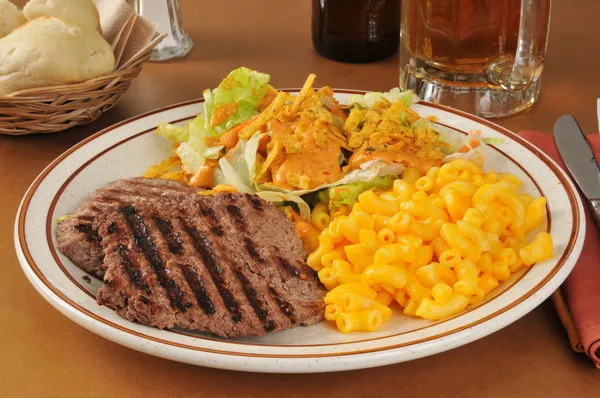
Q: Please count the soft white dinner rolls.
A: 3